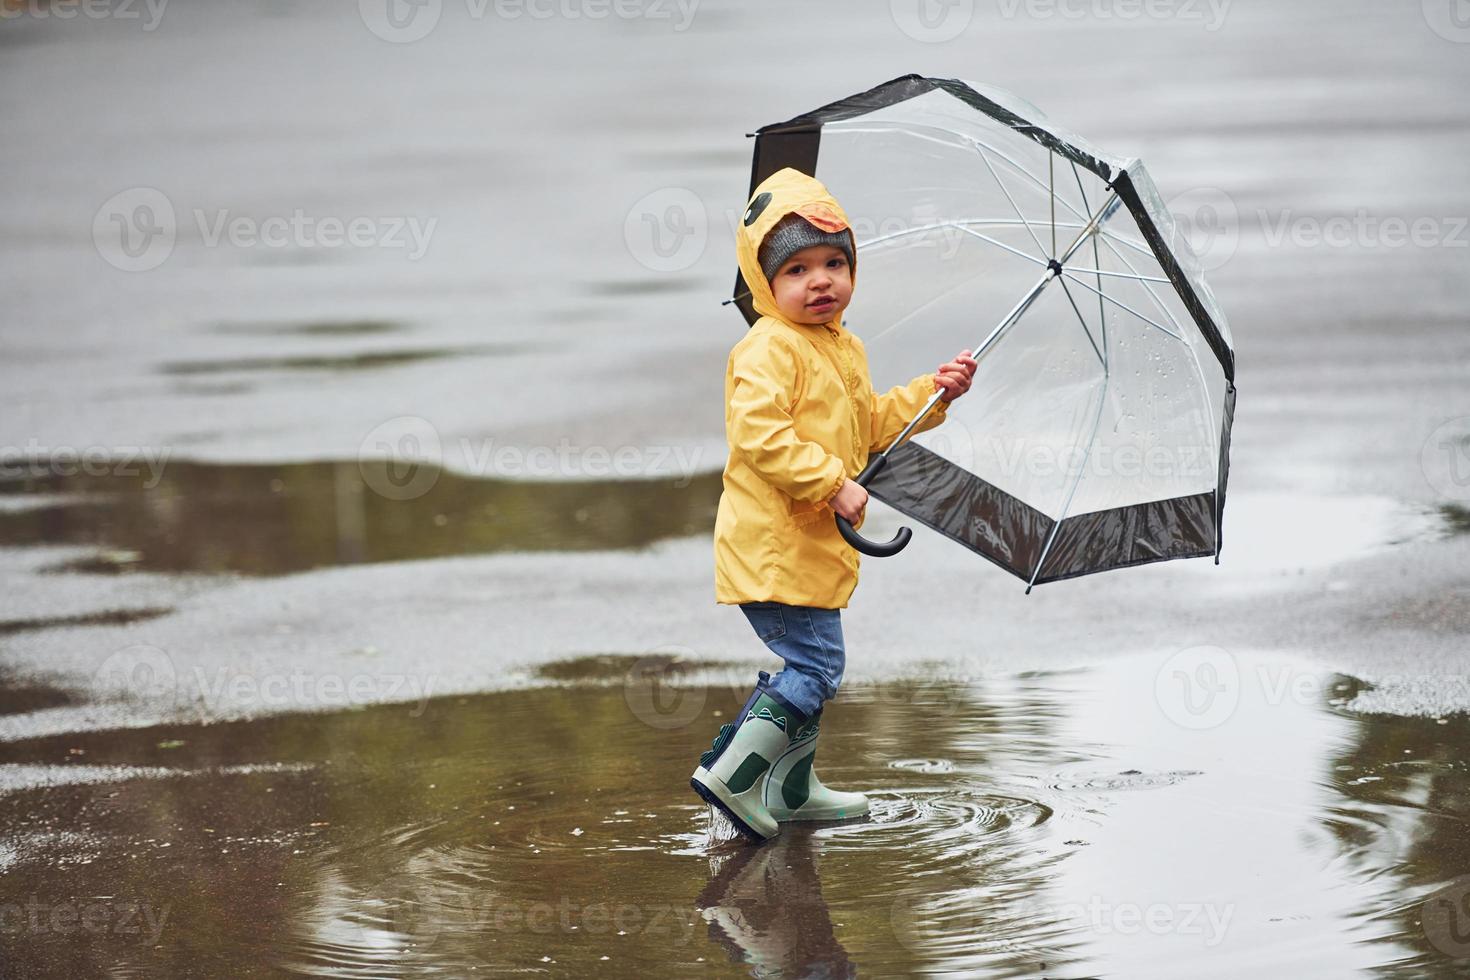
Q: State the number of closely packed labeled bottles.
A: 0